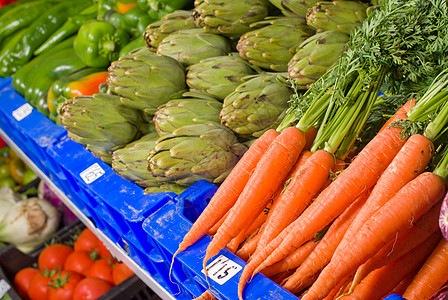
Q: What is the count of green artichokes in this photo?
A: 14